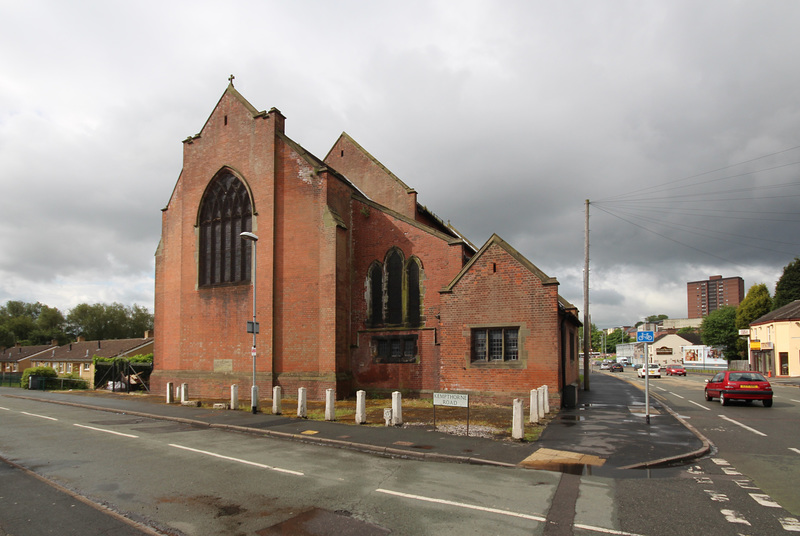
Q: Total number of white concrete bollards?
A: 13